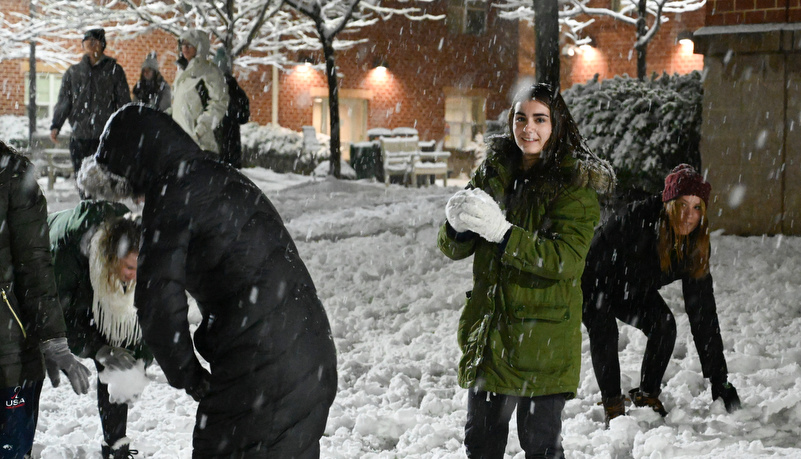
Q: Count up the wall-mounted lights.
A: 4